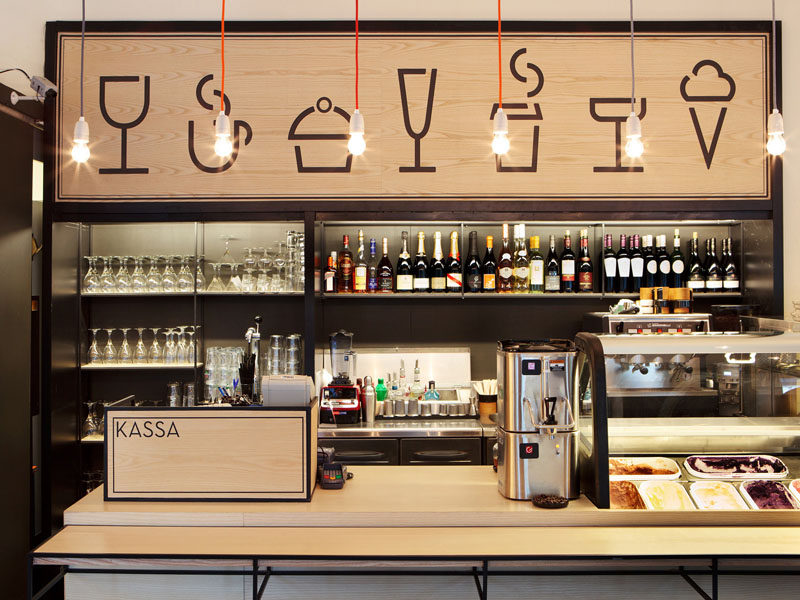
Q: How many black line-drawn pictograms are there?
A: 7